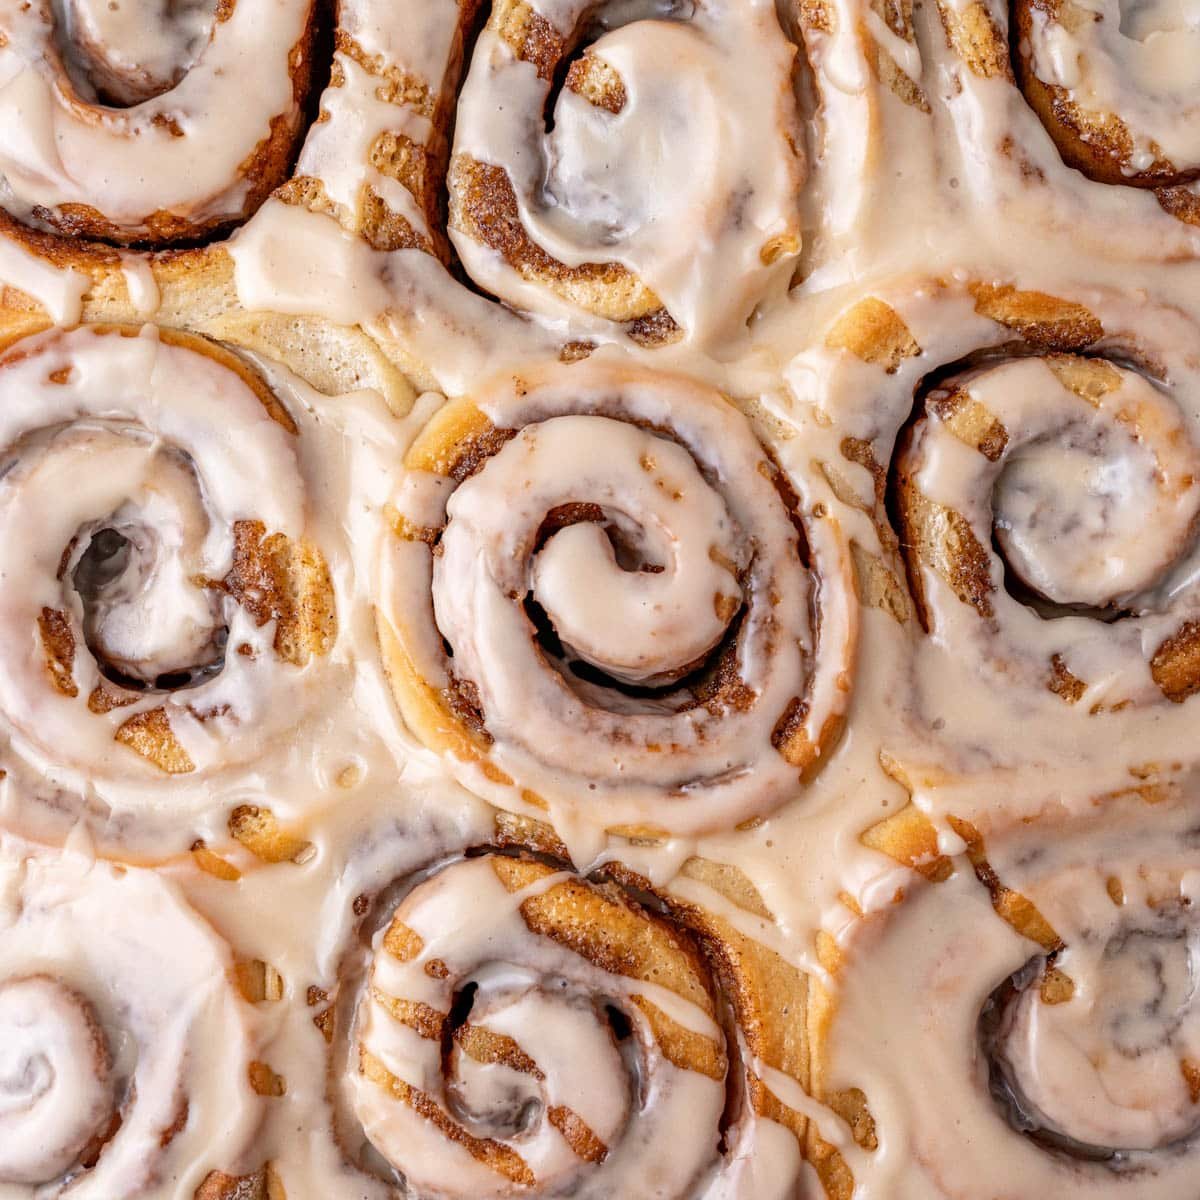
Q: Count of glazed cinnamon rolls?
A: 9